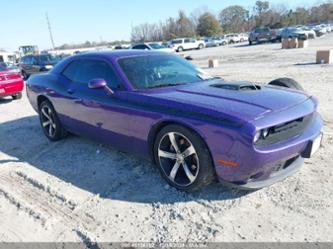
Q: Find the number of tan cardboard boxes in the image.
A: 4